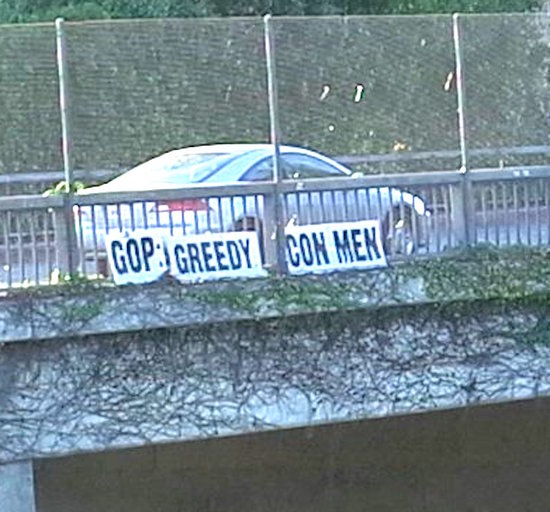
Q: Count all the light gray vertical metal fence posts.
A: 3